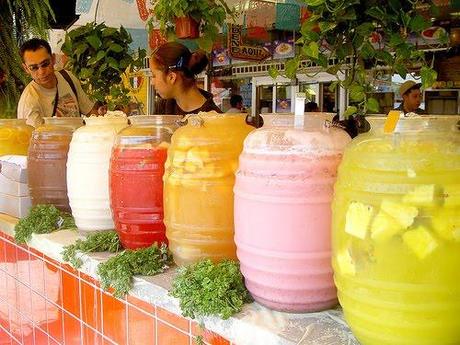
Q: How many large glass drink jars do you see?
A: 7